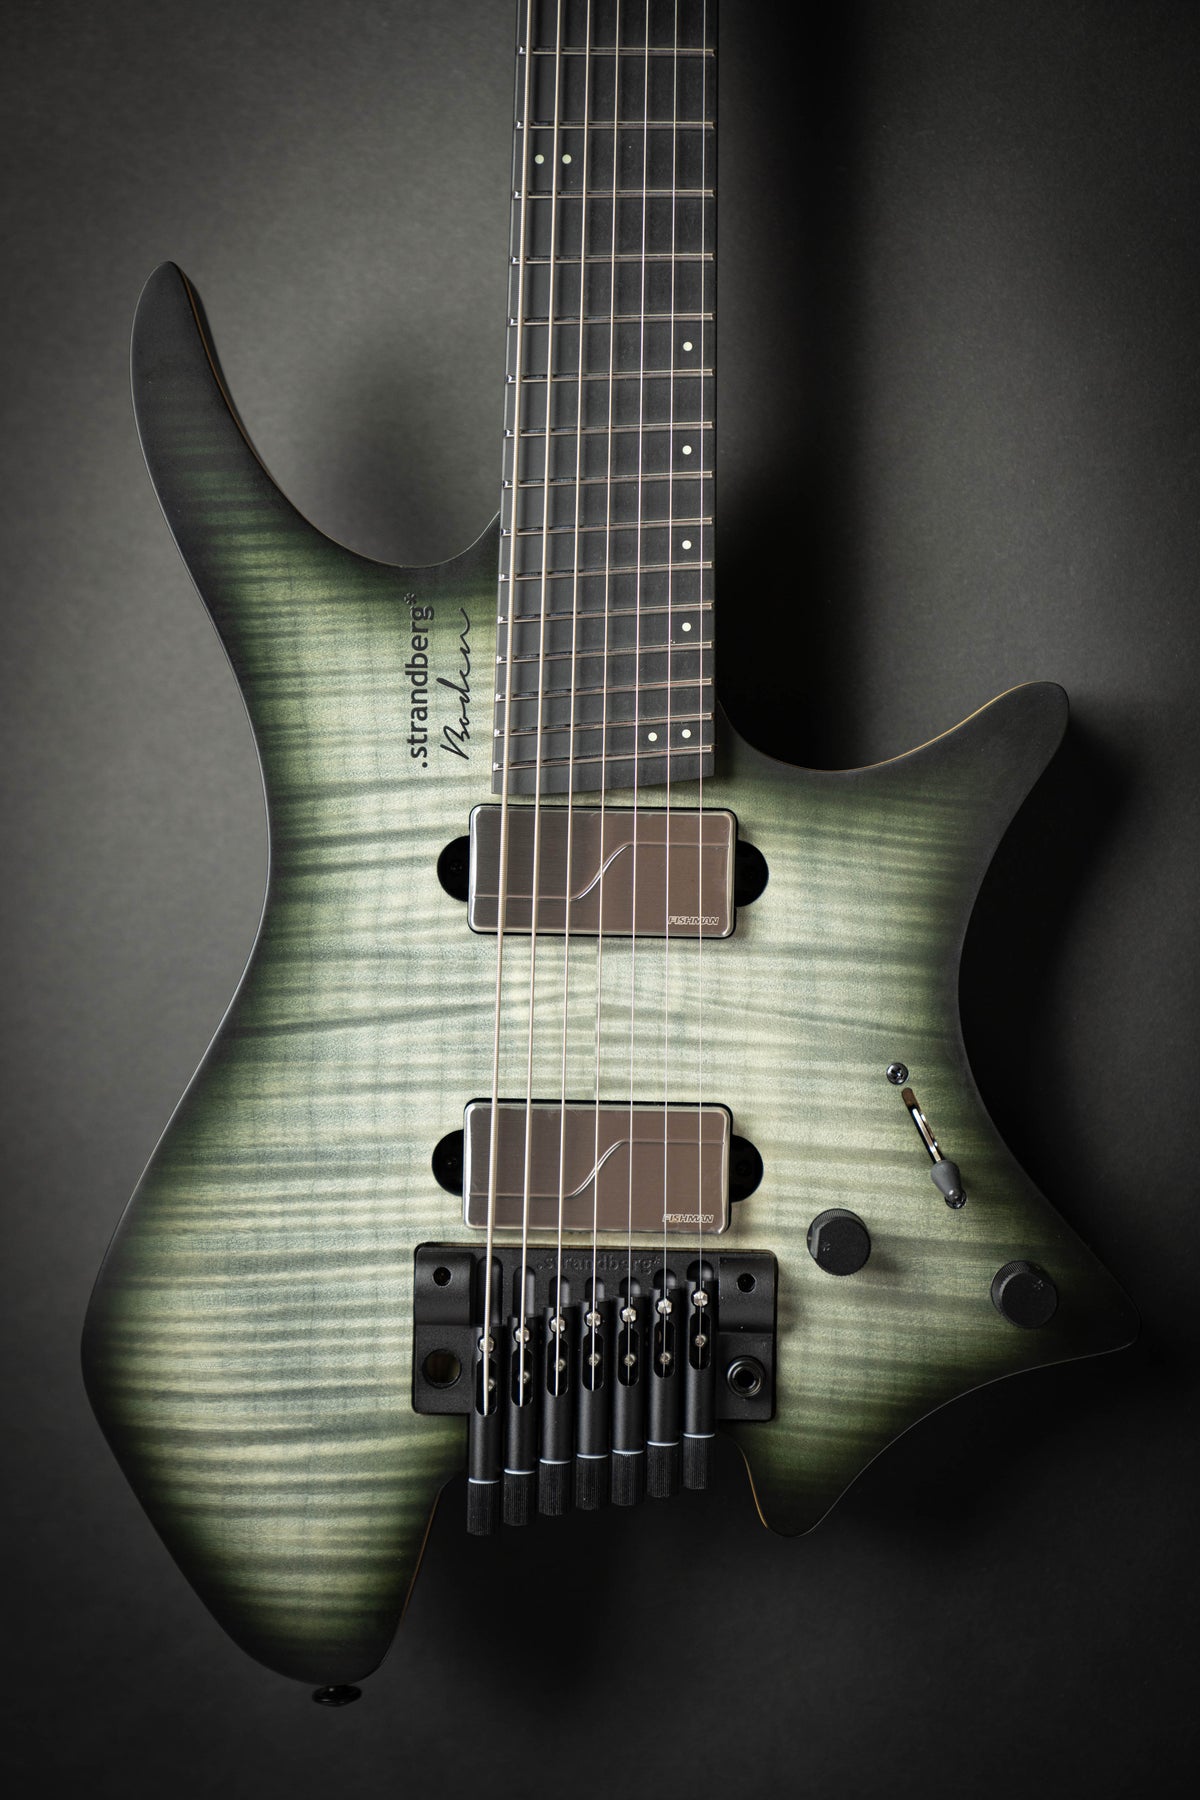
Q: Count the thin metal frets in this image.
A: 15